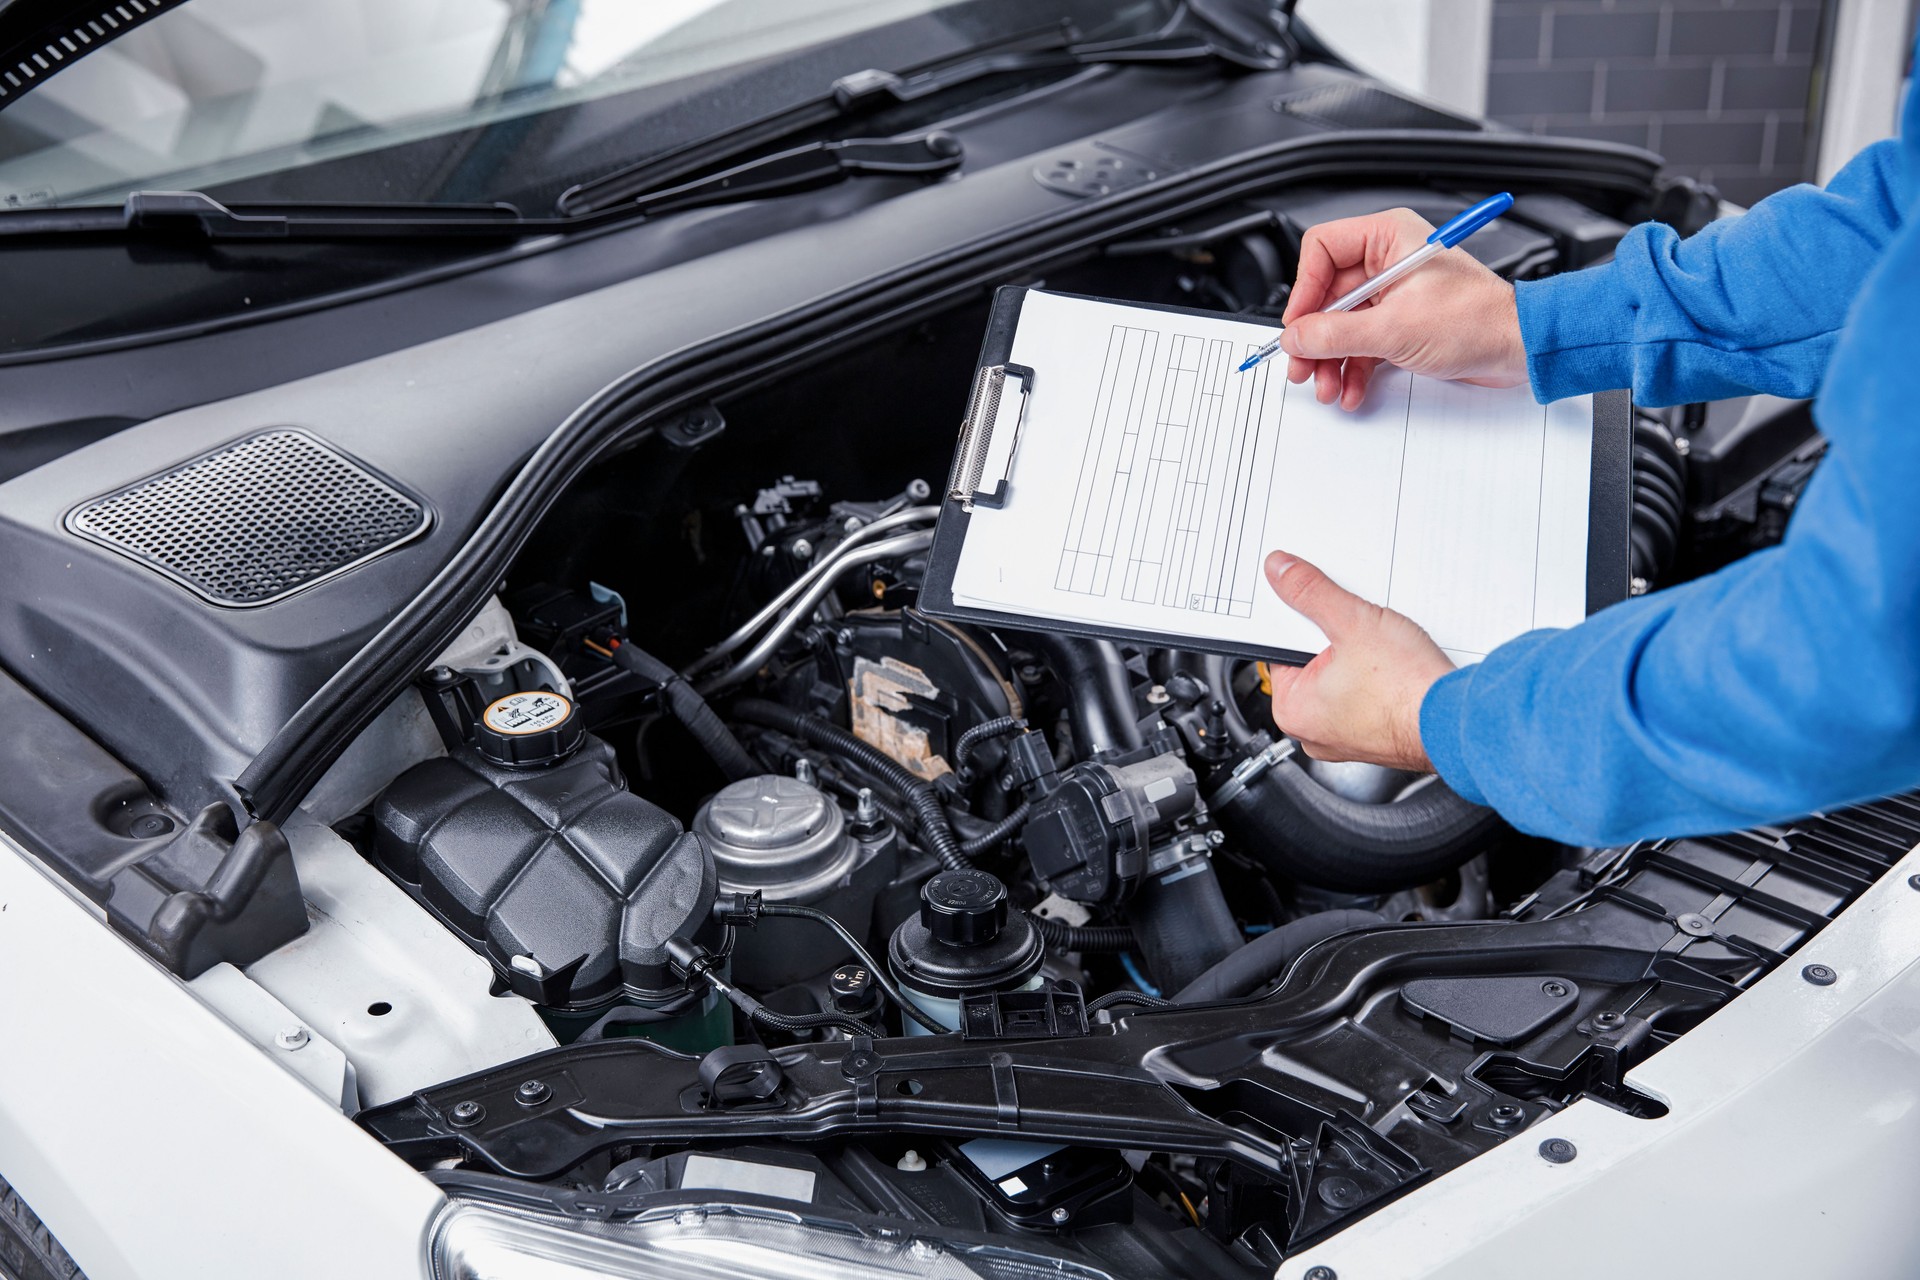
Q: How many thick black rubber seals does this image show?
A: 1